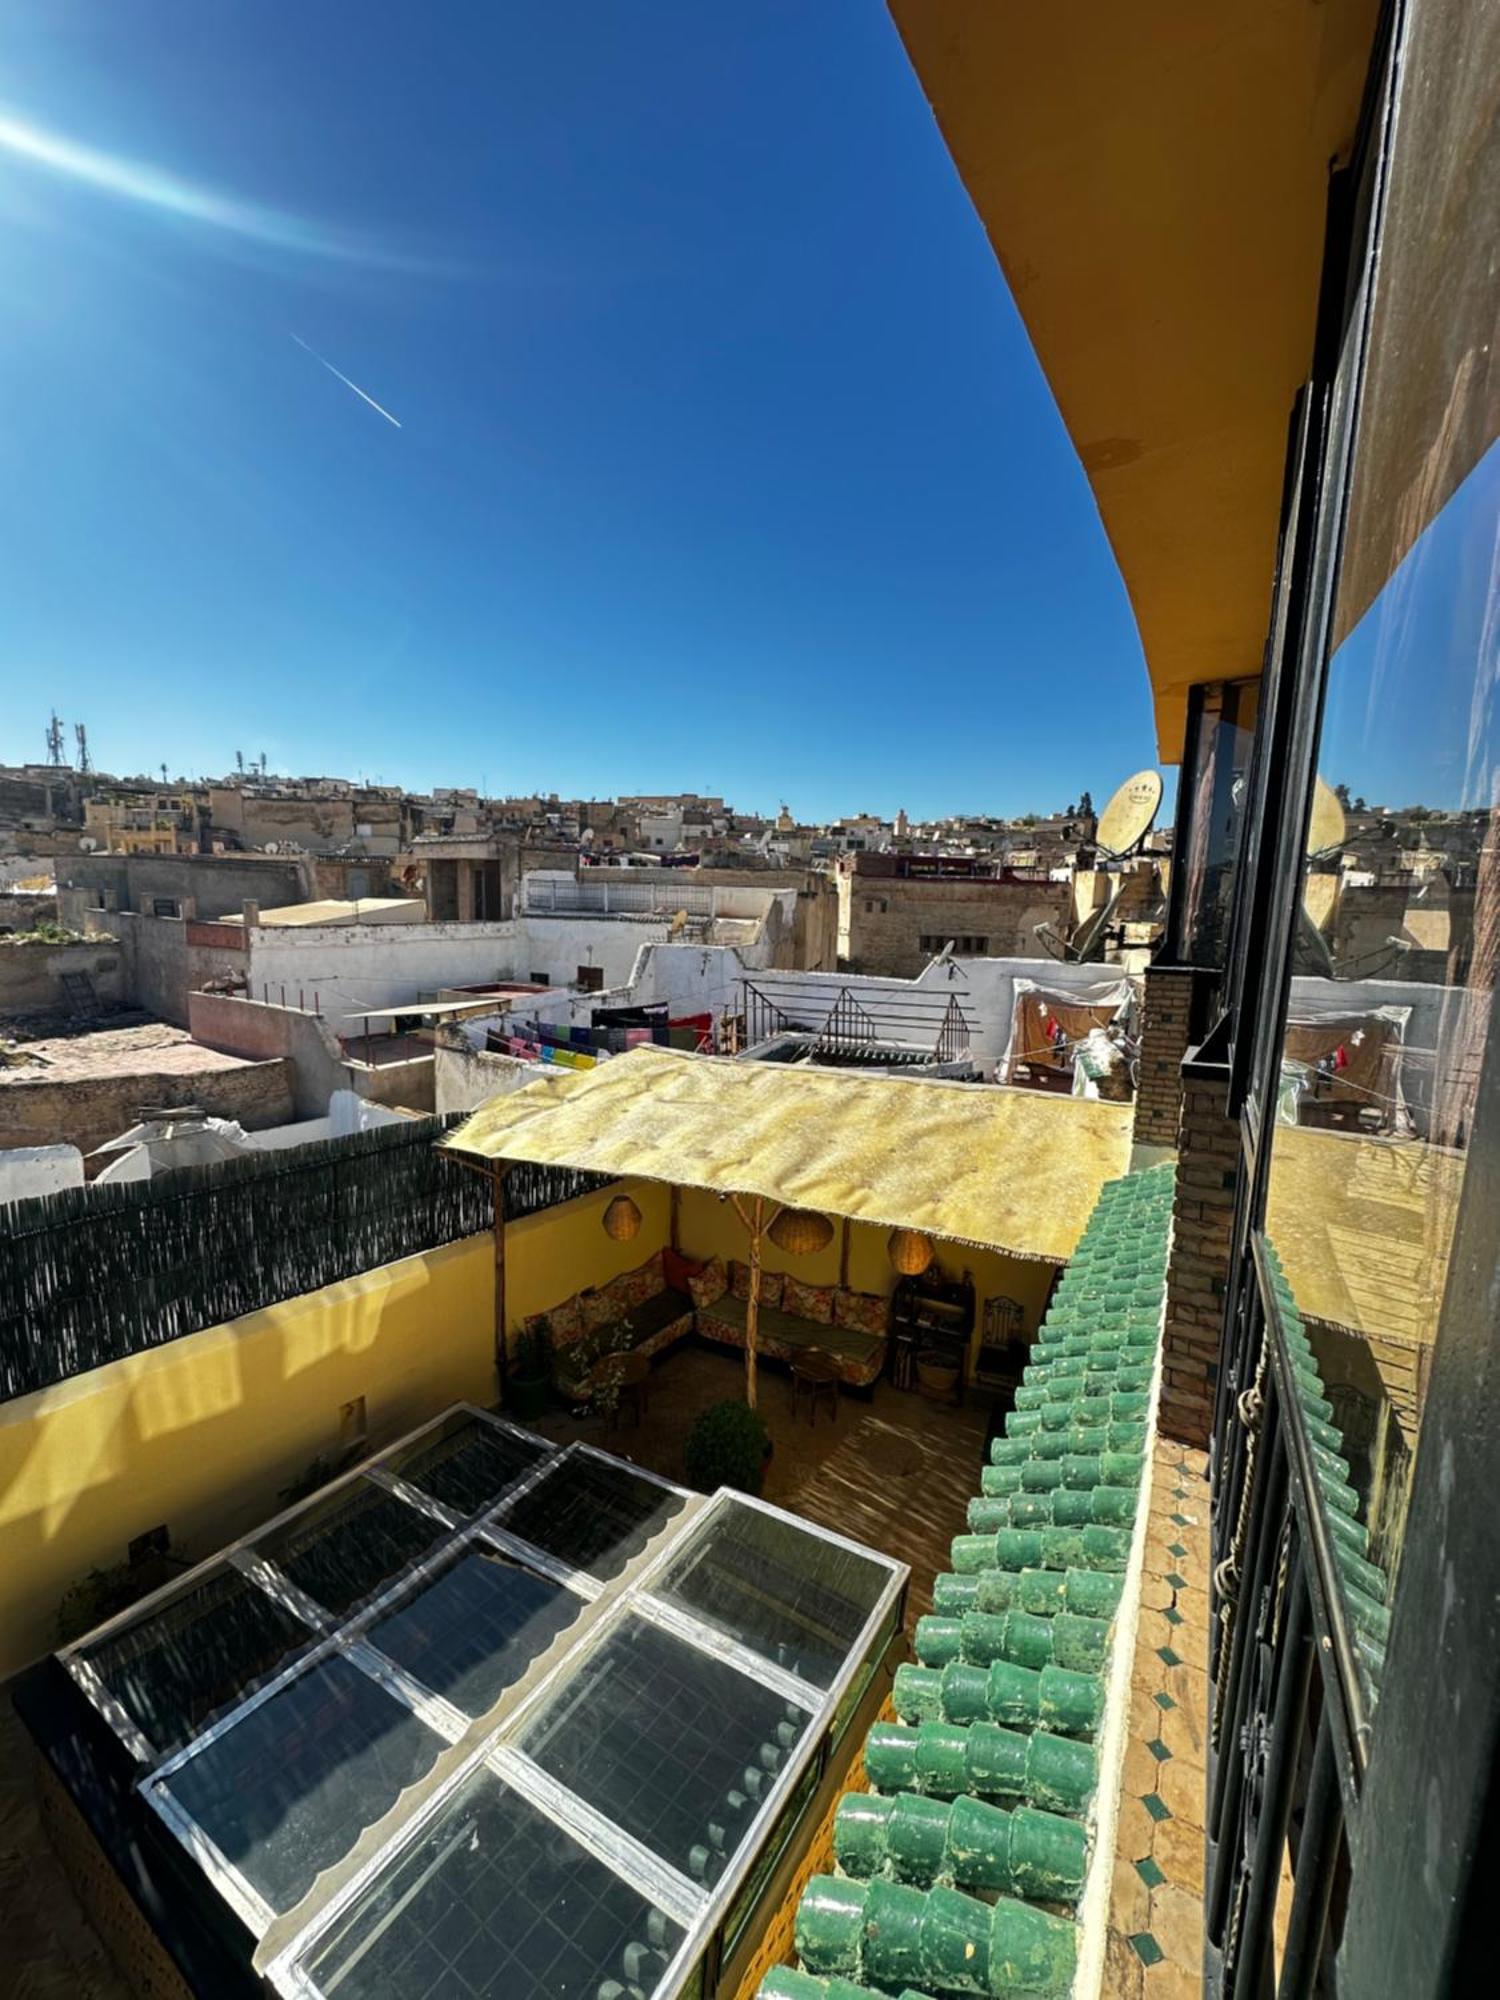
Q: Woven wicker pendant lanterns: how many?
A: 3